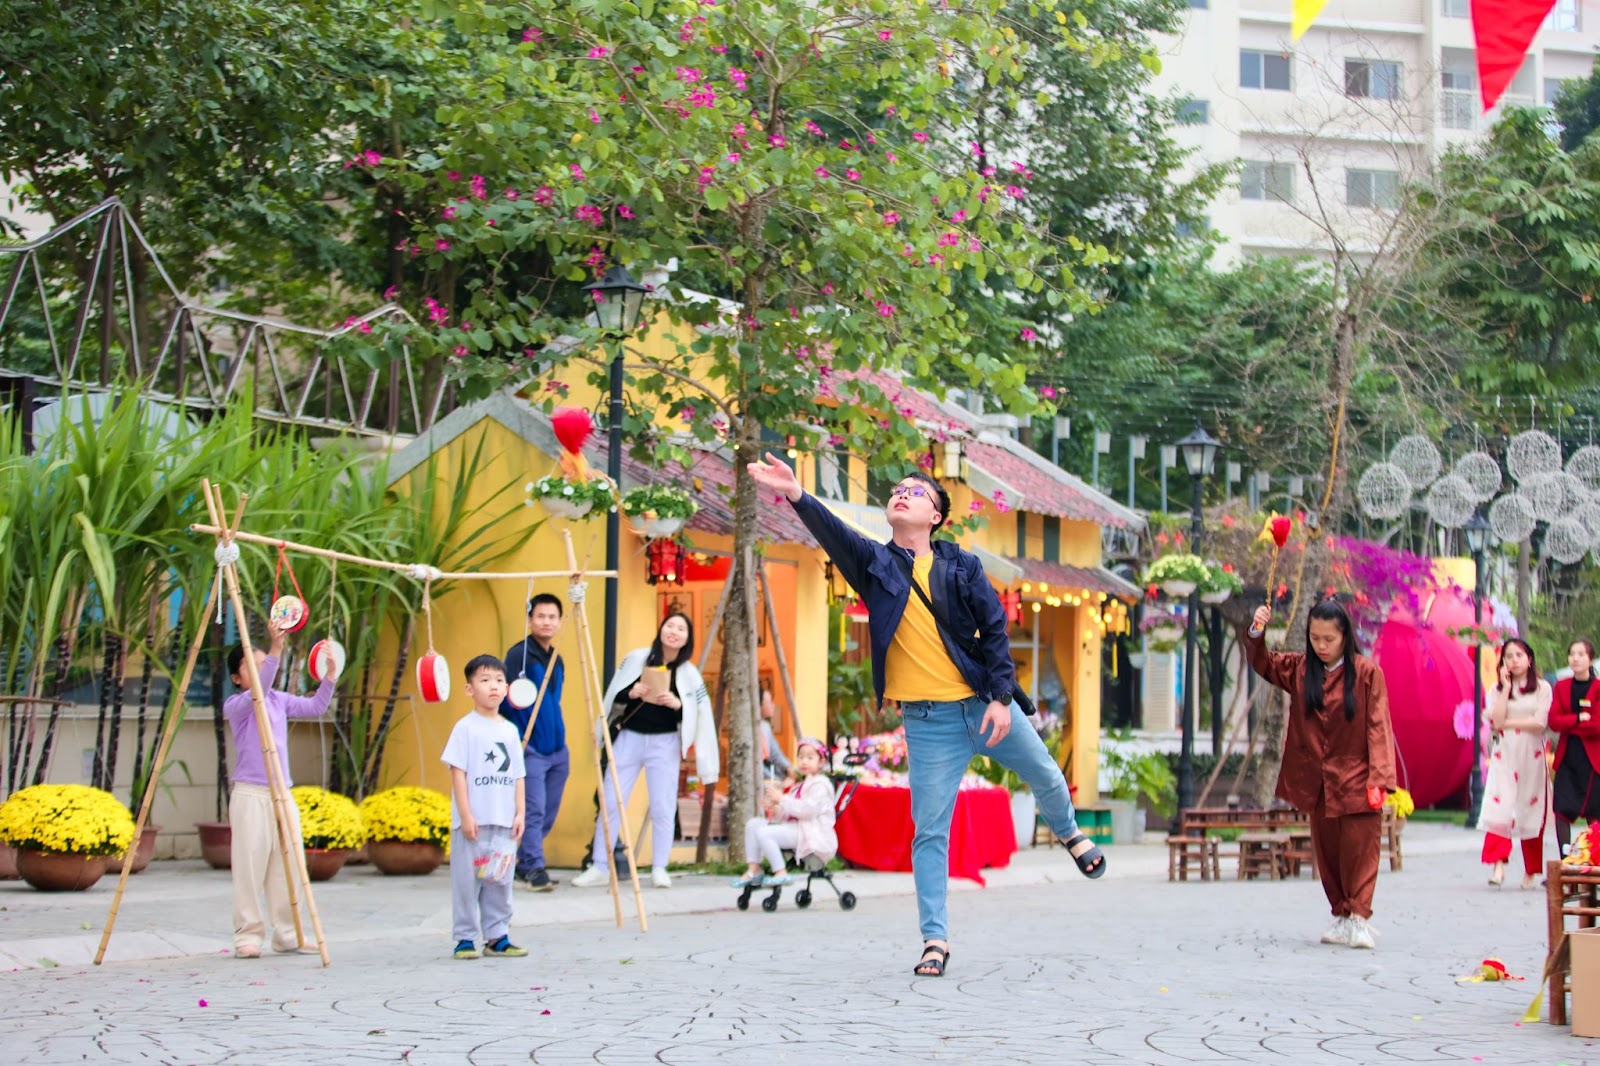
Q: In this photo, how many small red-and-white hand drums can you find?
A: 4